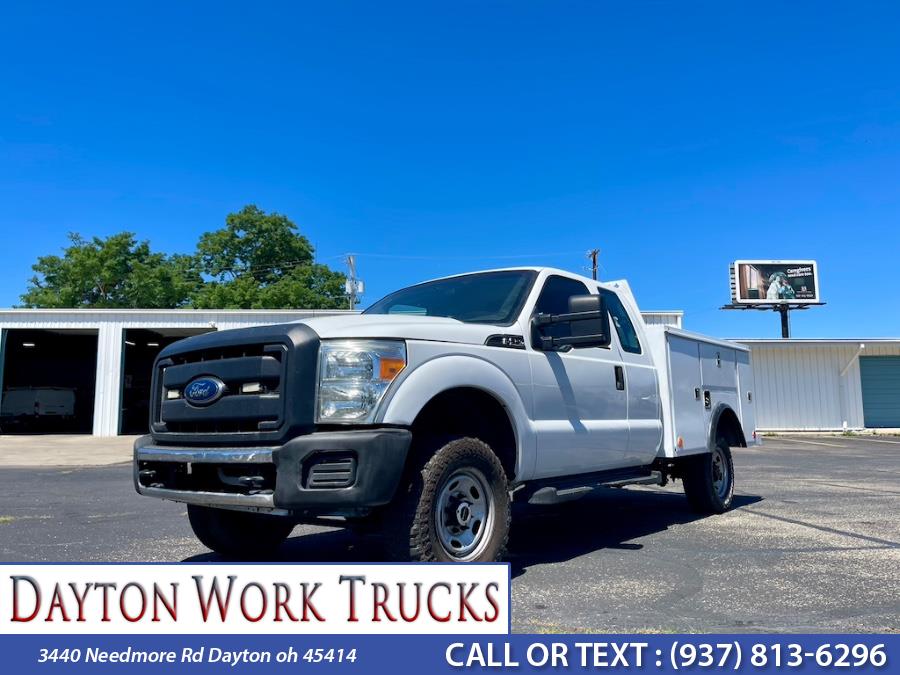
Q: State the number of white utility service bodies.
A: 1